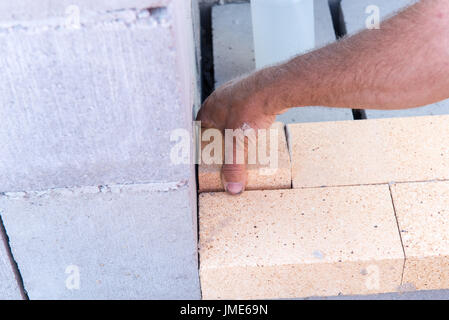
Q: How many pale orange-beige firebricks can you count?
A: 4